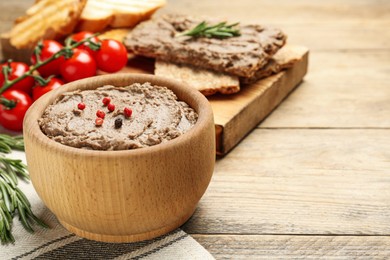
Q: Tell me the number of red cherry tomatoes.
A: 7